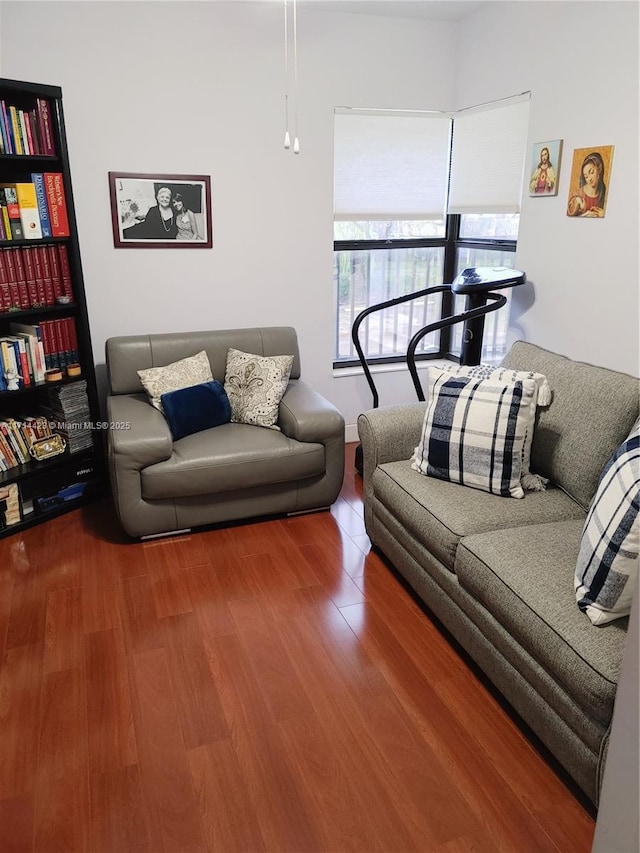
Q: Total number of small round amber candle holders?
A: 2